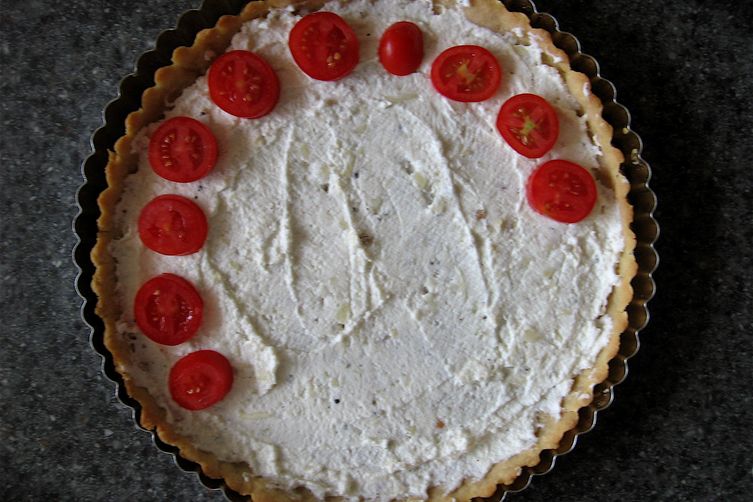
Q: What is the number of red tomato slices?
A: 10